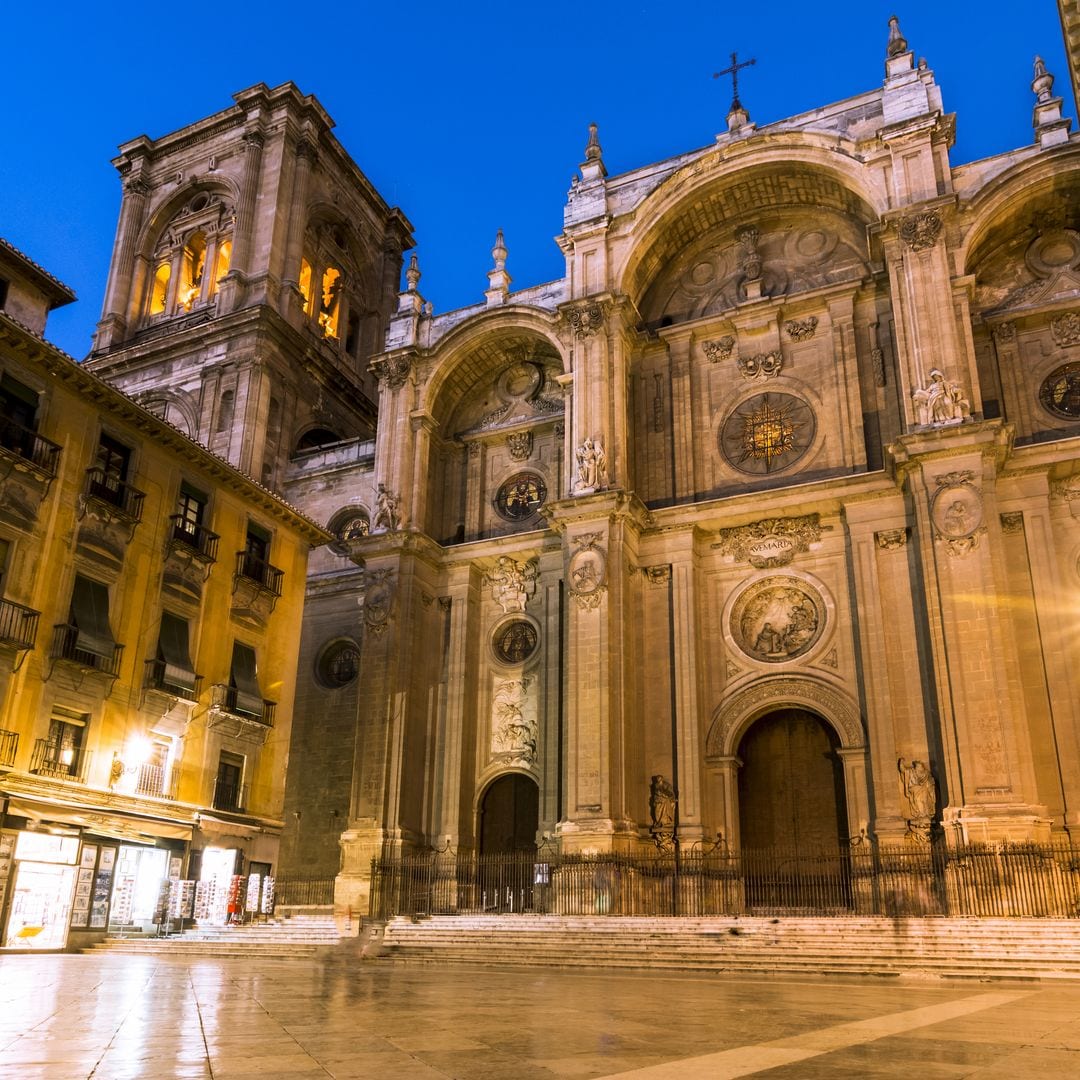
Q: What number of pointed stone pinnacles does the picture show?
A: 5